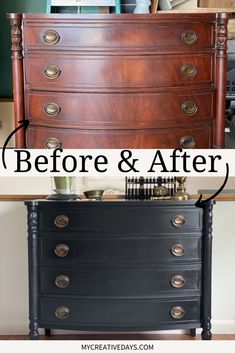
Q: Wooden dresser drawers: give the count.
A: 8